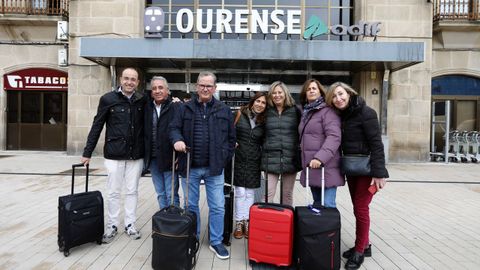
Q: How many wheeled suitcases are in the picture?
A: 5